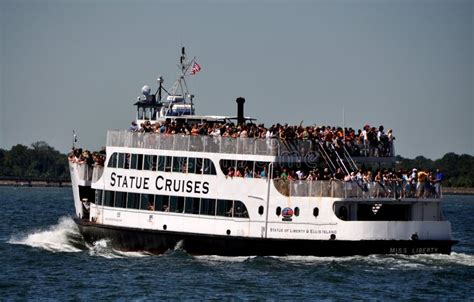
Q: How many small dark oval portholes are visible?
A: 4